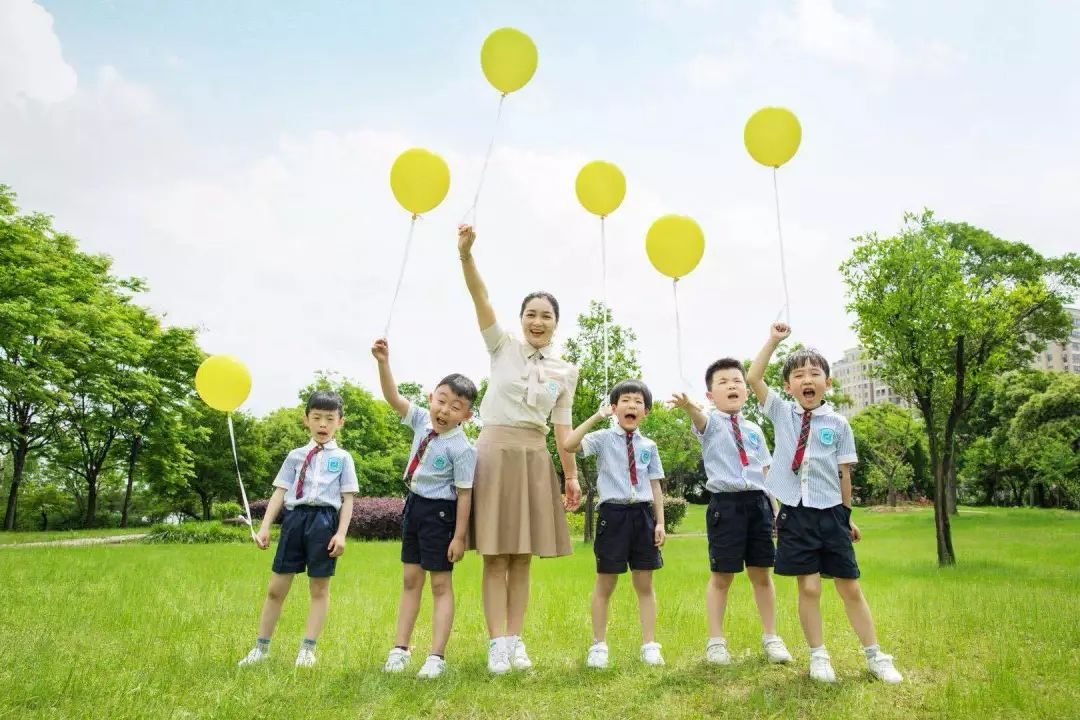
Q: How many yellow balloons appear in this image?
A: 6